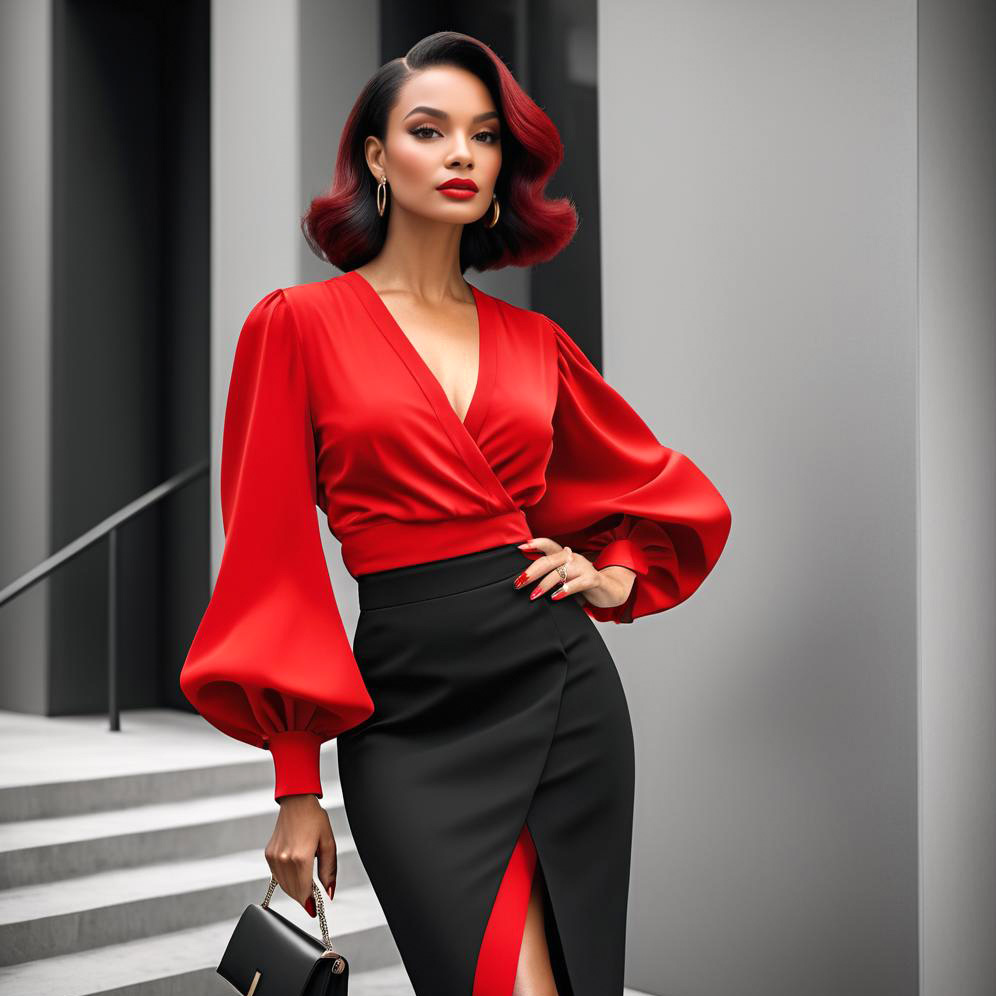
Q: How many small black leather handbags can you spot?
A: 1